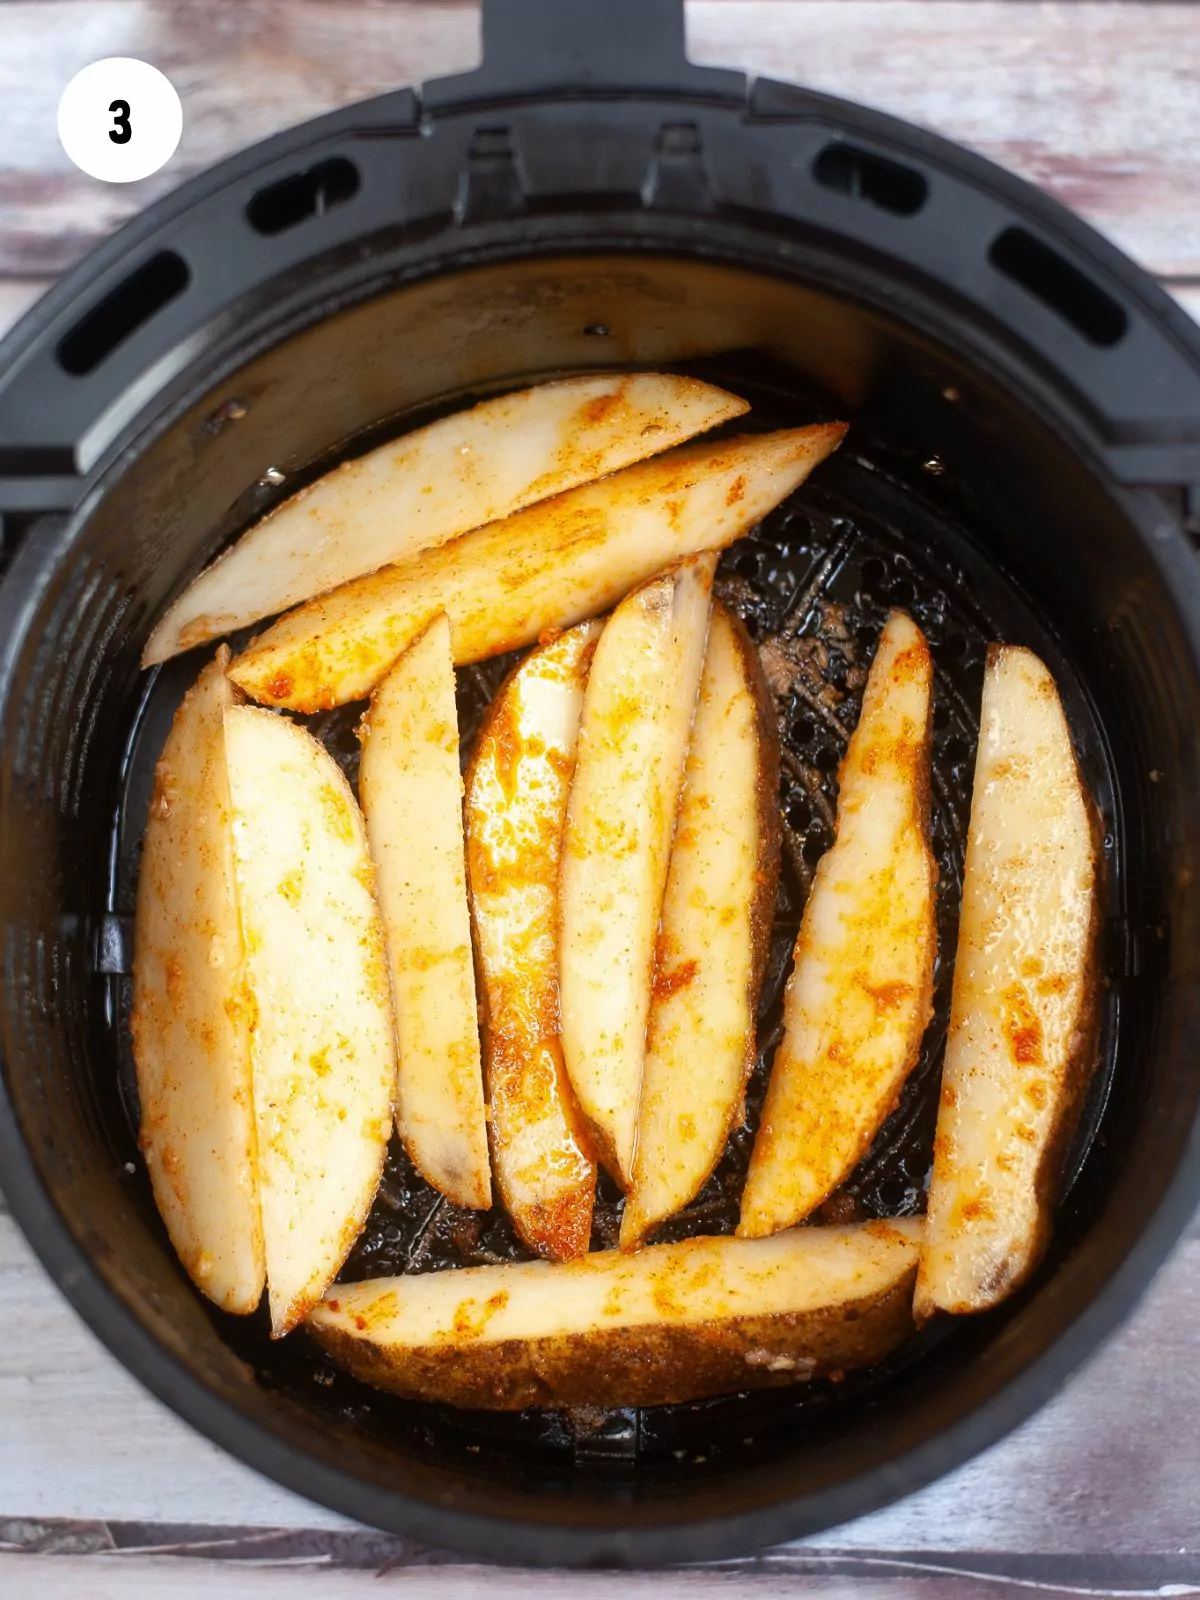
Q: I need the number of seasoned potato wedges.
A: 11